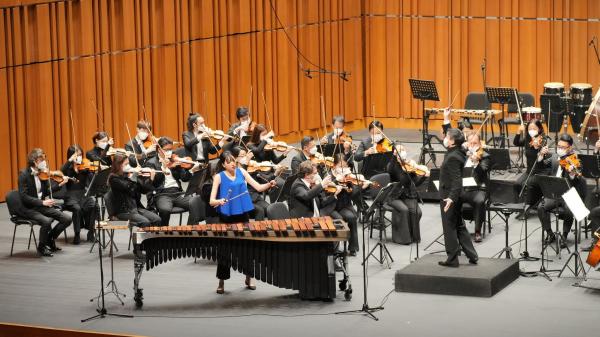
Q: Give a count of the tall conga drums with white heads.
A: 2